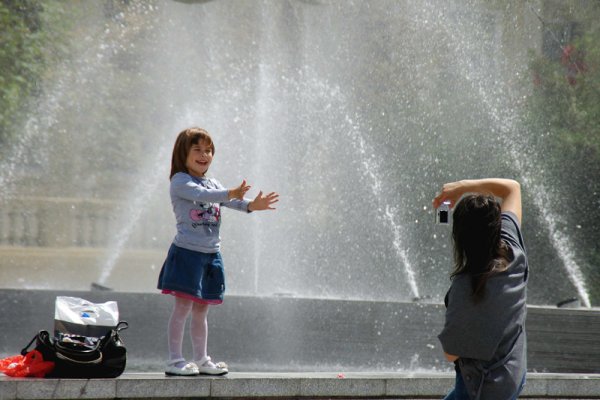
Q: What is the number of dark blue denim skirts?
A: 1